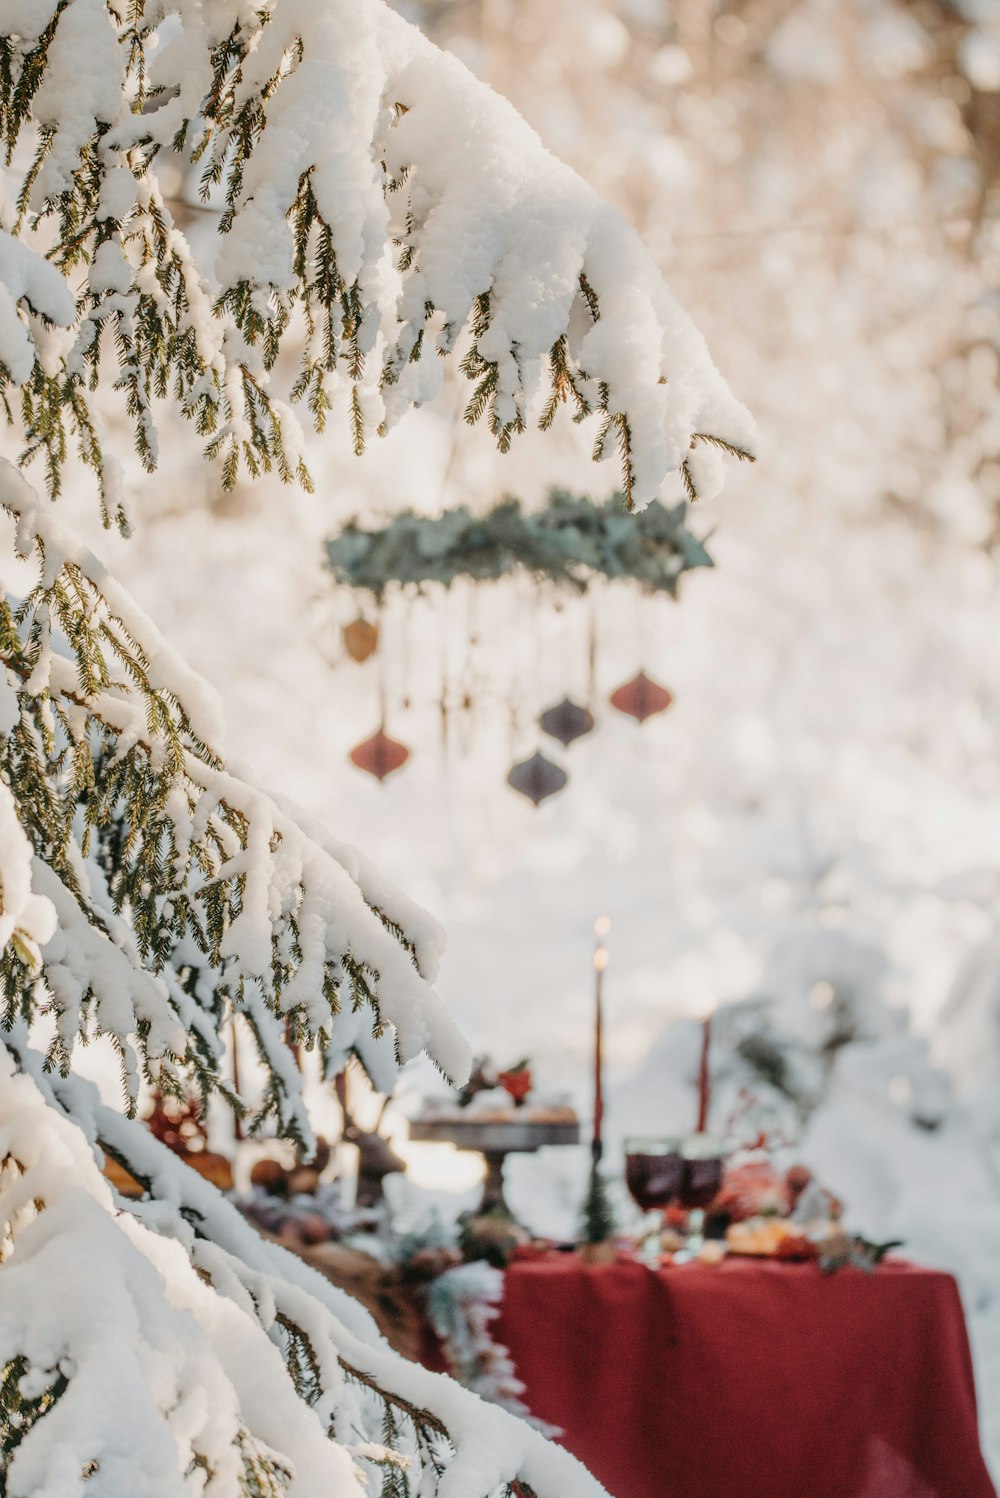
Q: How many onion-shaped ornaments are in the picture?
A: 4